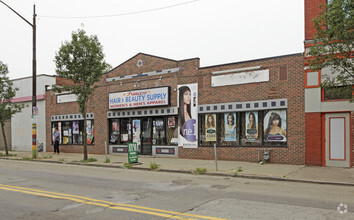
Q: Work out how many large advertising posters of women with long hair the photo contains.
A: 5